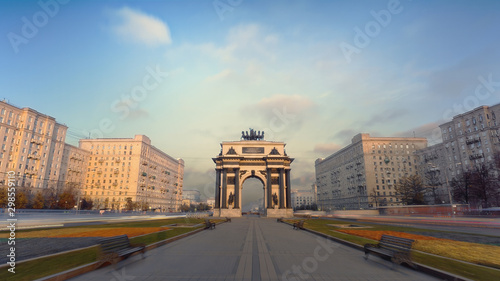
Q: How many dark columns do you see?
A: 6